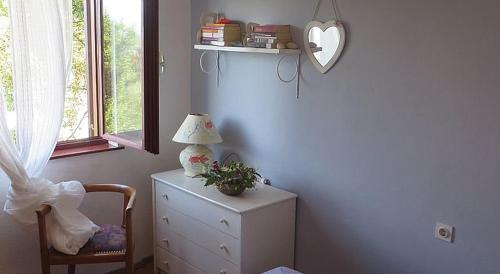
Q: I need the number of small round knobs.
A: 7